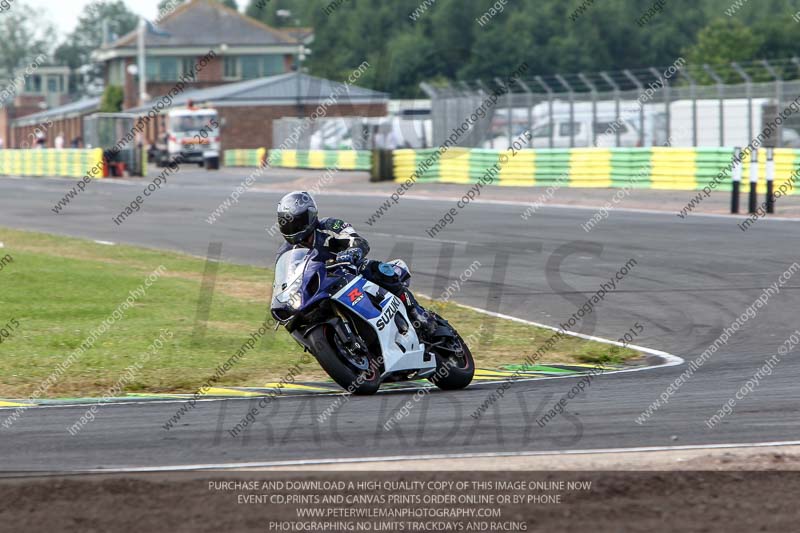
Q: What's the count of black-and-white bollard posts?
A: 3